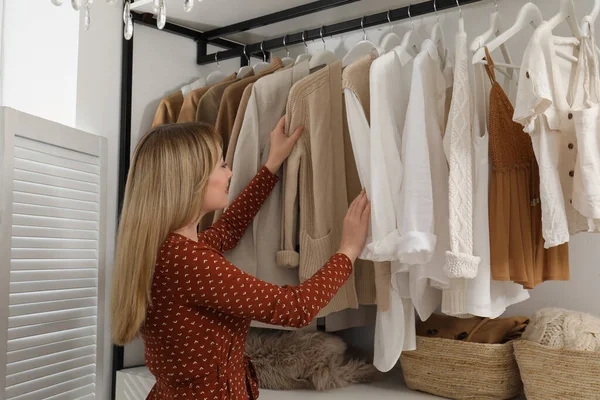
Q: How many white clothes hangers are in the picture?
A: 15